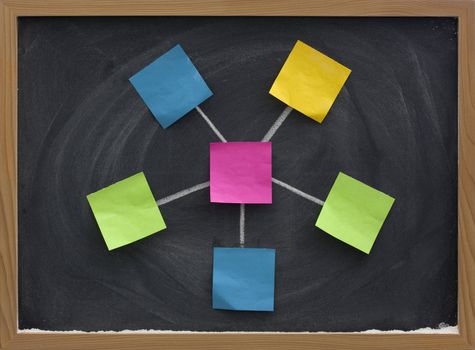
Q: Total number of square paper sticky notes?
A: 6